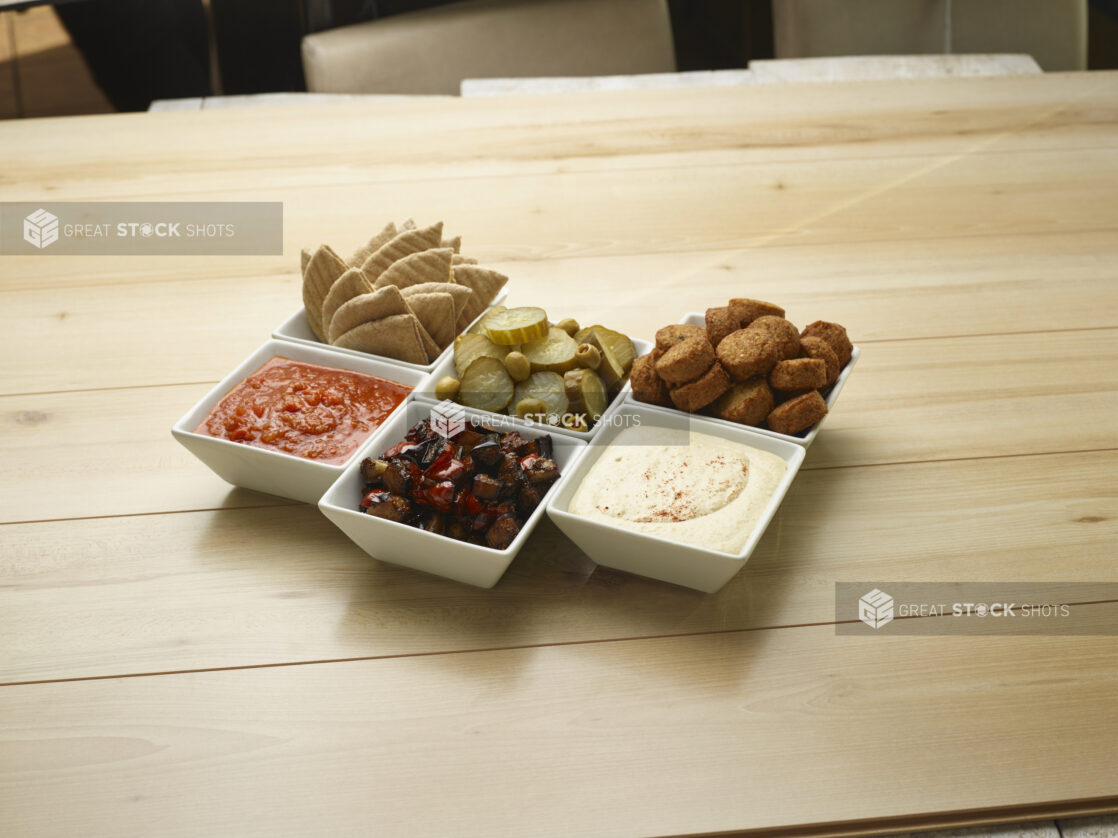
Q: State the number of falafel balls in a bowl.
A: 13